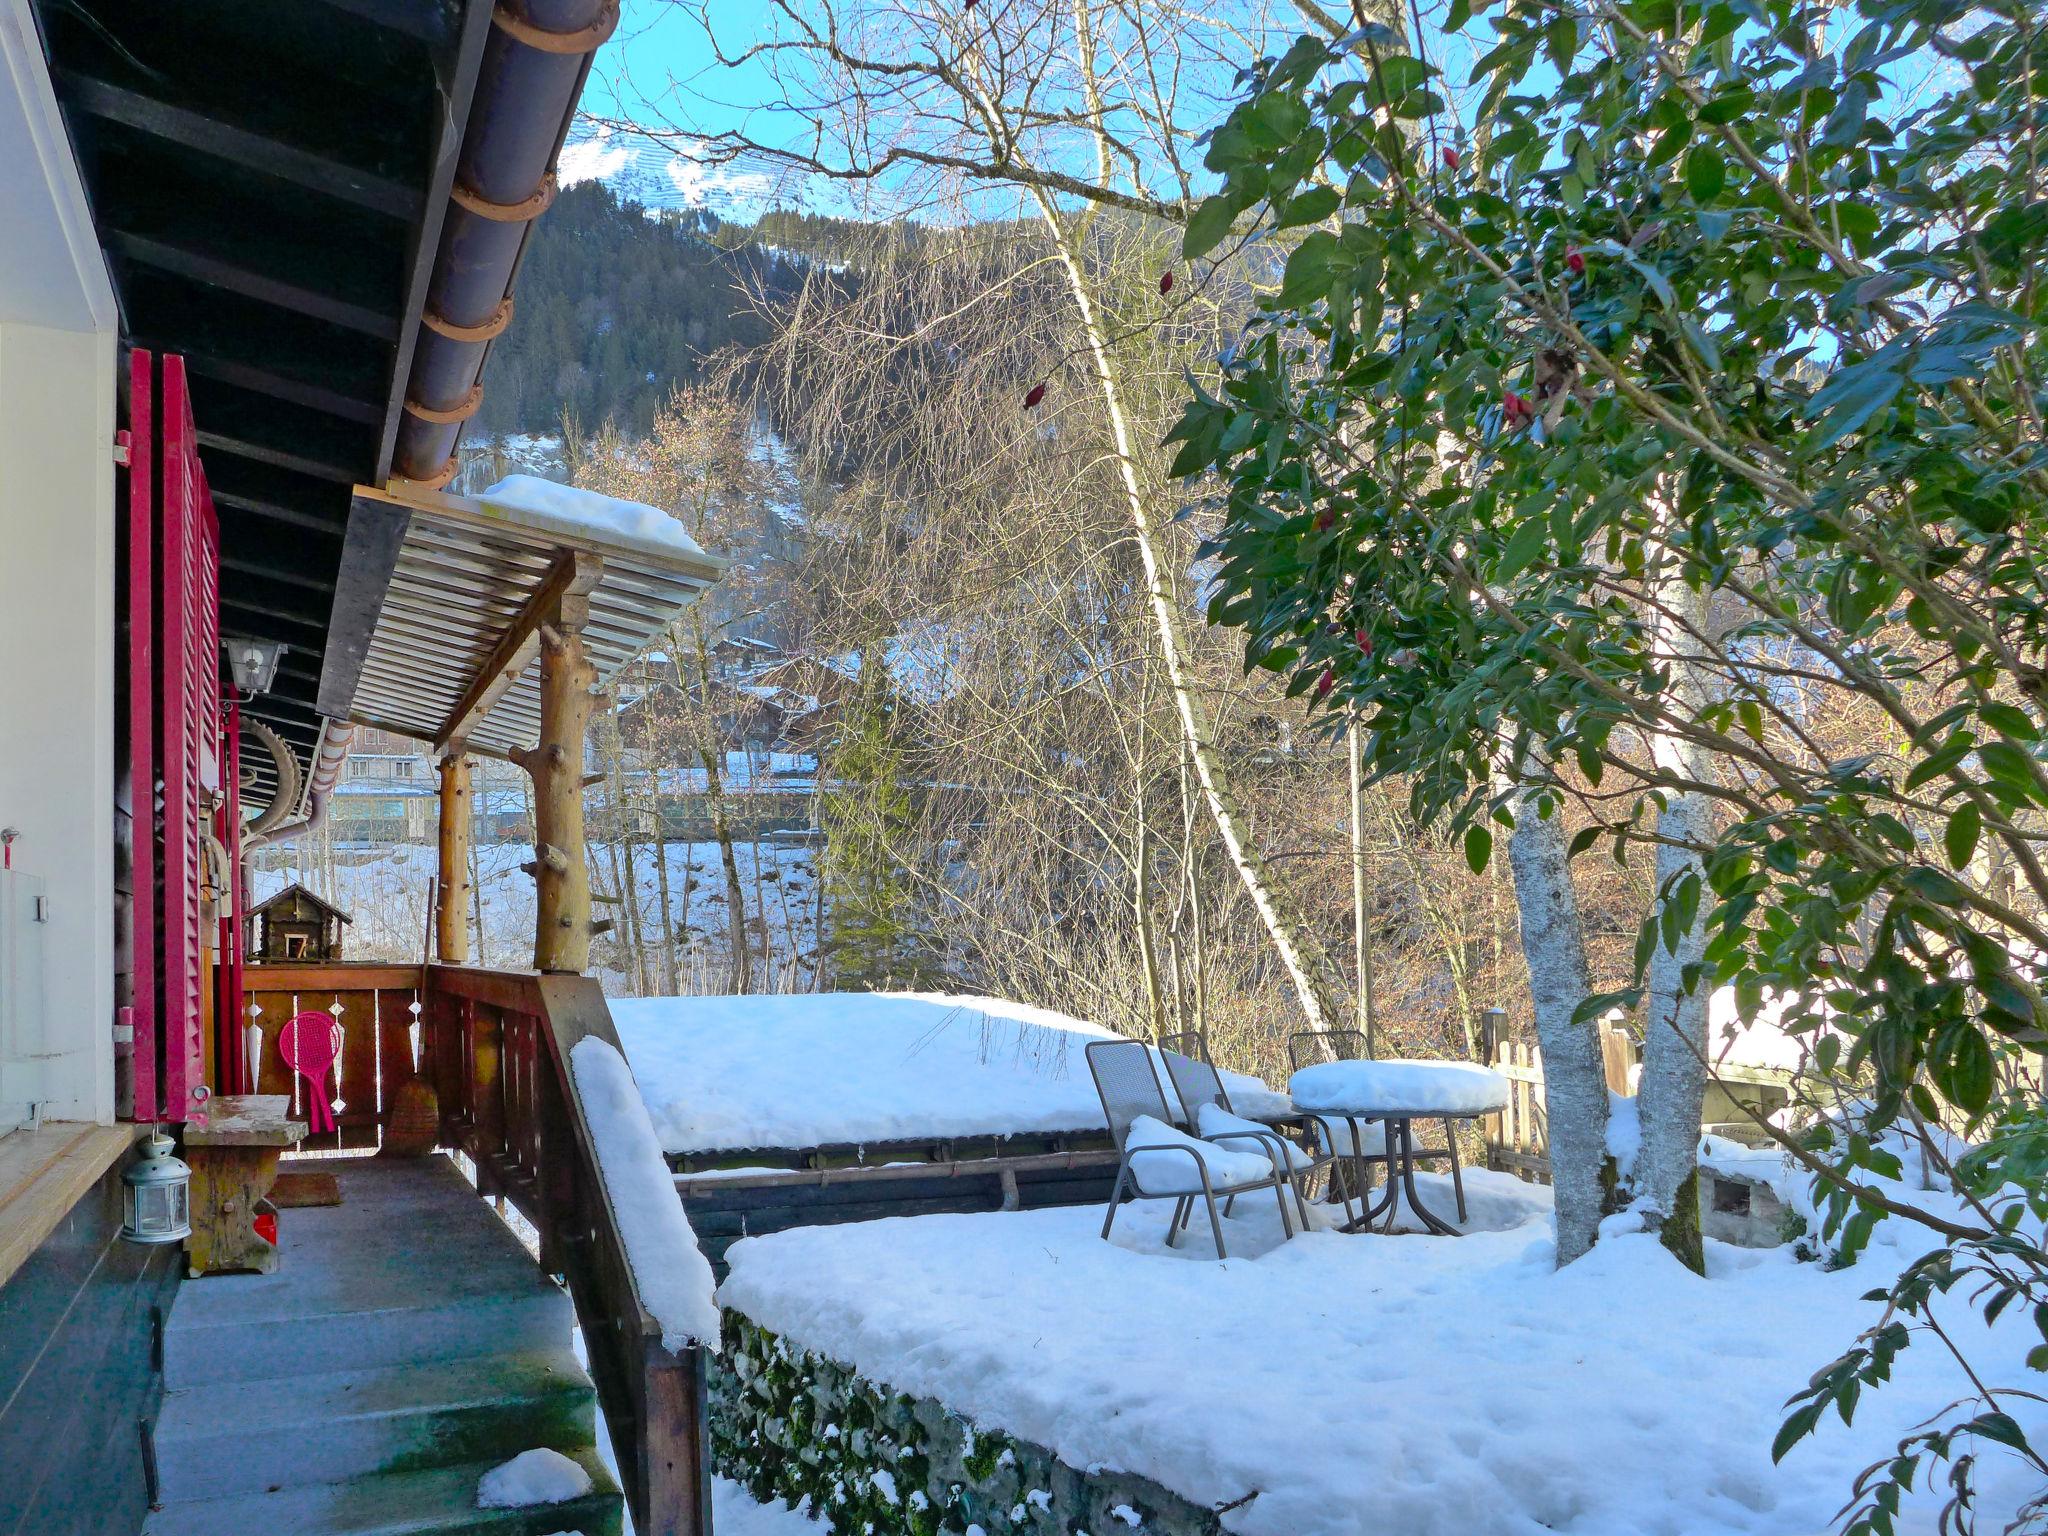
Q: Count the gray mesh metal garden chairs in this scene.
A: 3